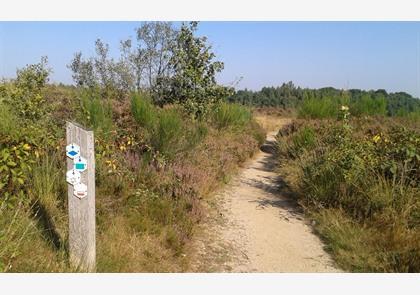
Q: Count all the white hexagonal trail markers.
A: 4